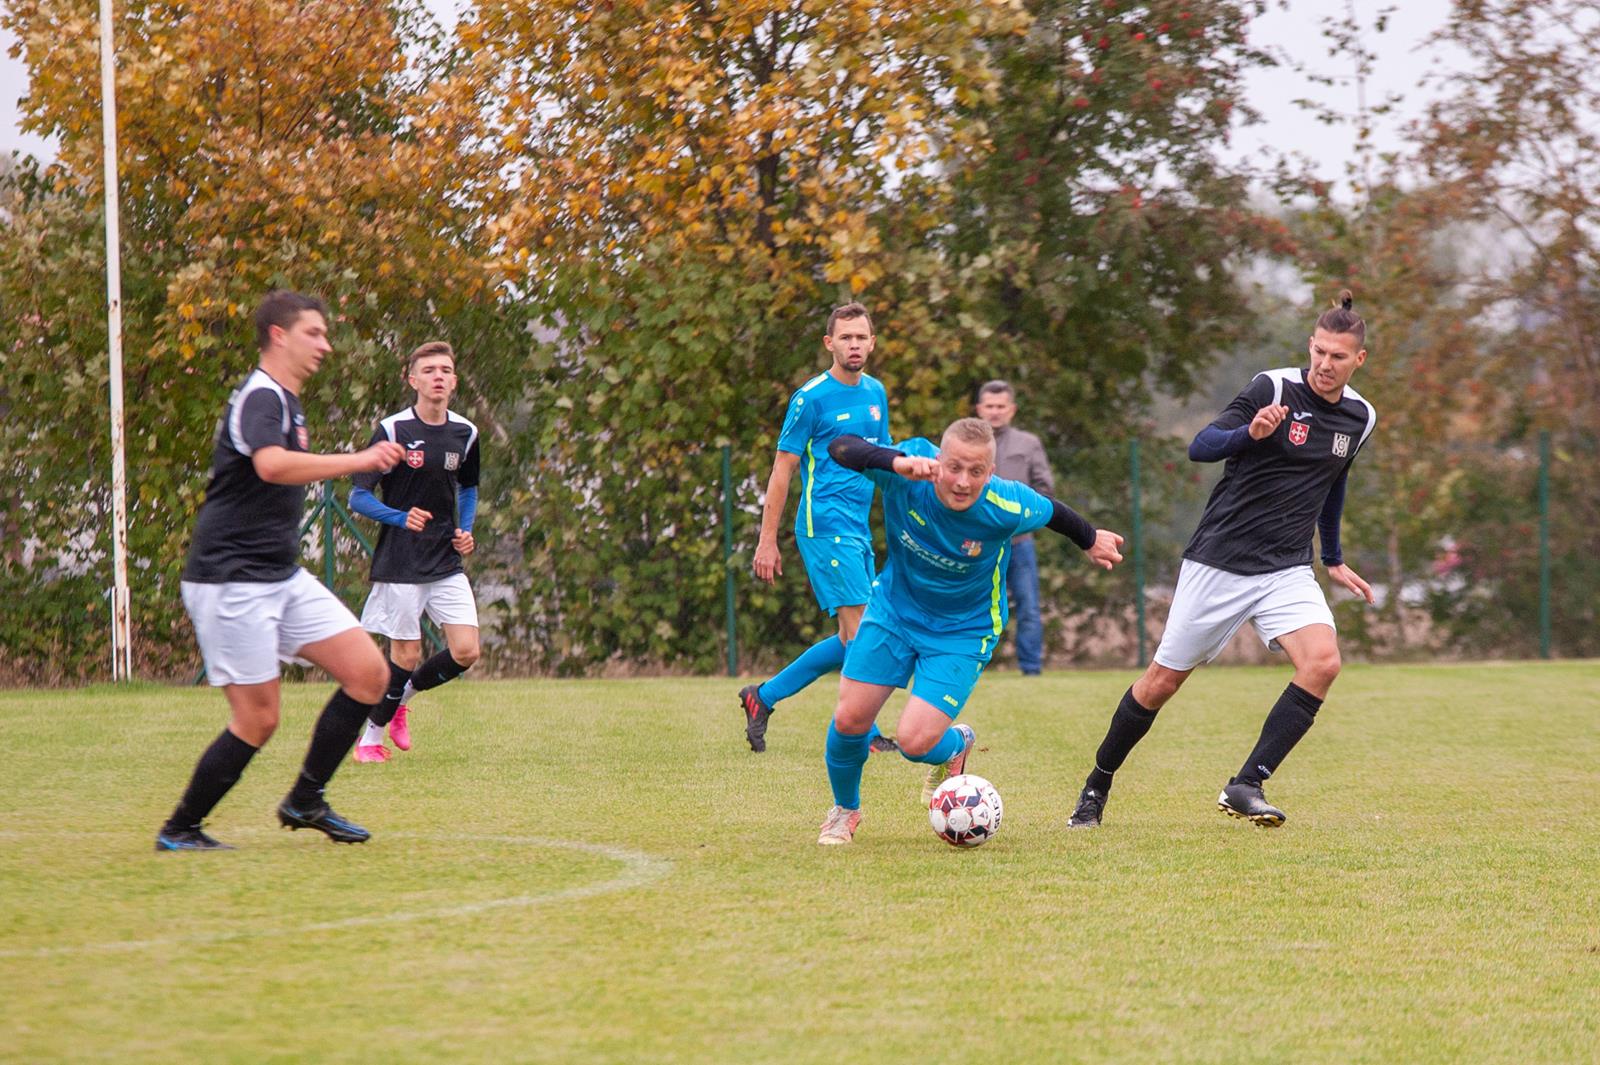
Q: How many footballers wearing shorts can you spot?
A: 5